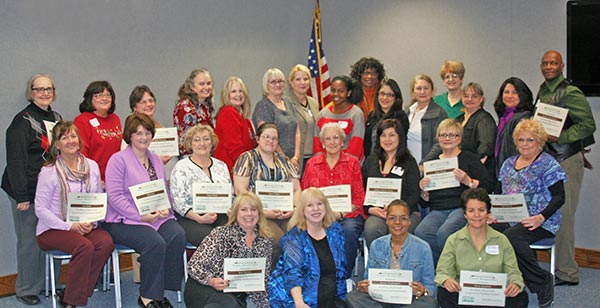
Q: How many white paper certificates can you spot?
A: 14